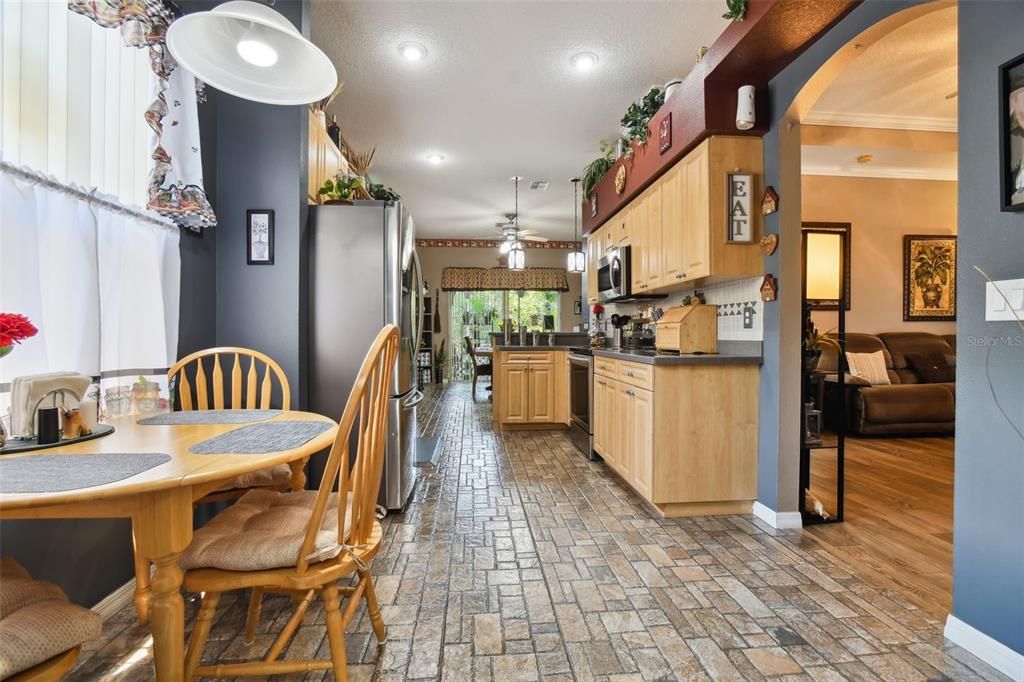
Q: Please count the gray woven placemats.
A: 3